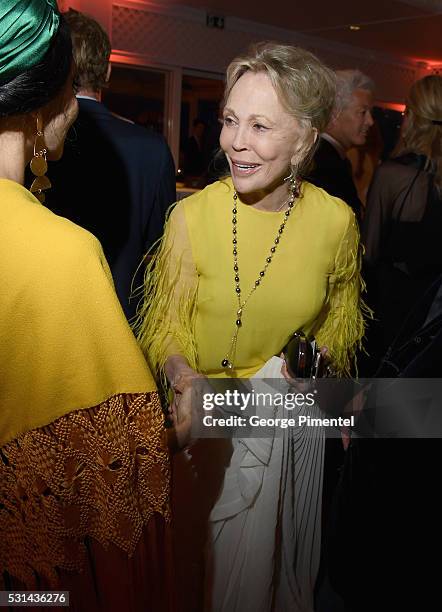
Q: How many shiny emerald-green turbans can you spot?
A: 1